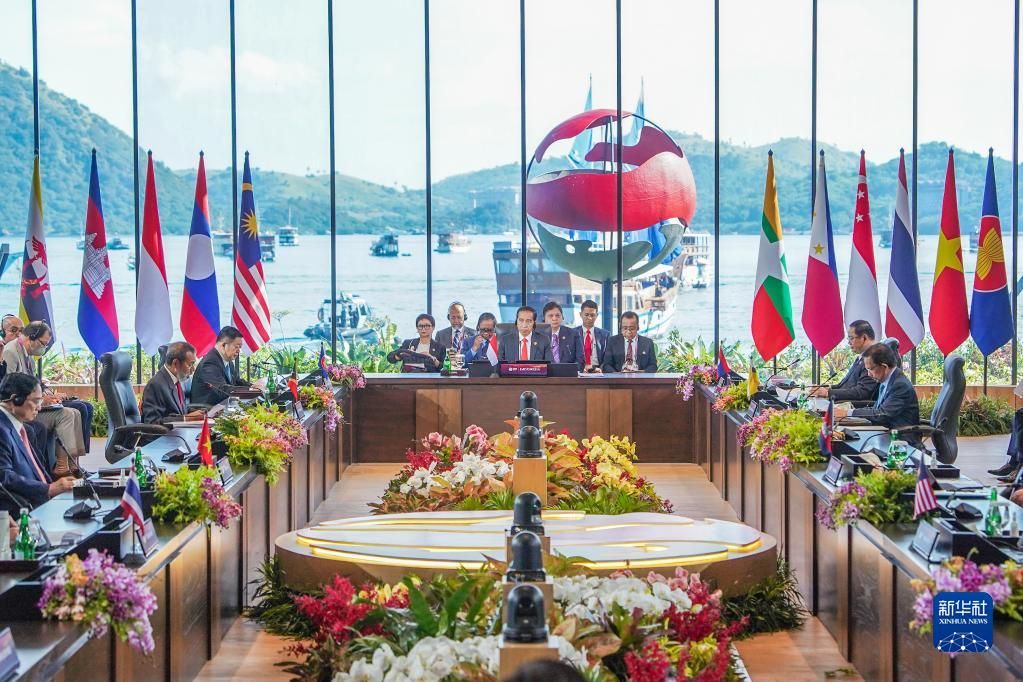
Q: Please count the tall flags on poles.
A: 11